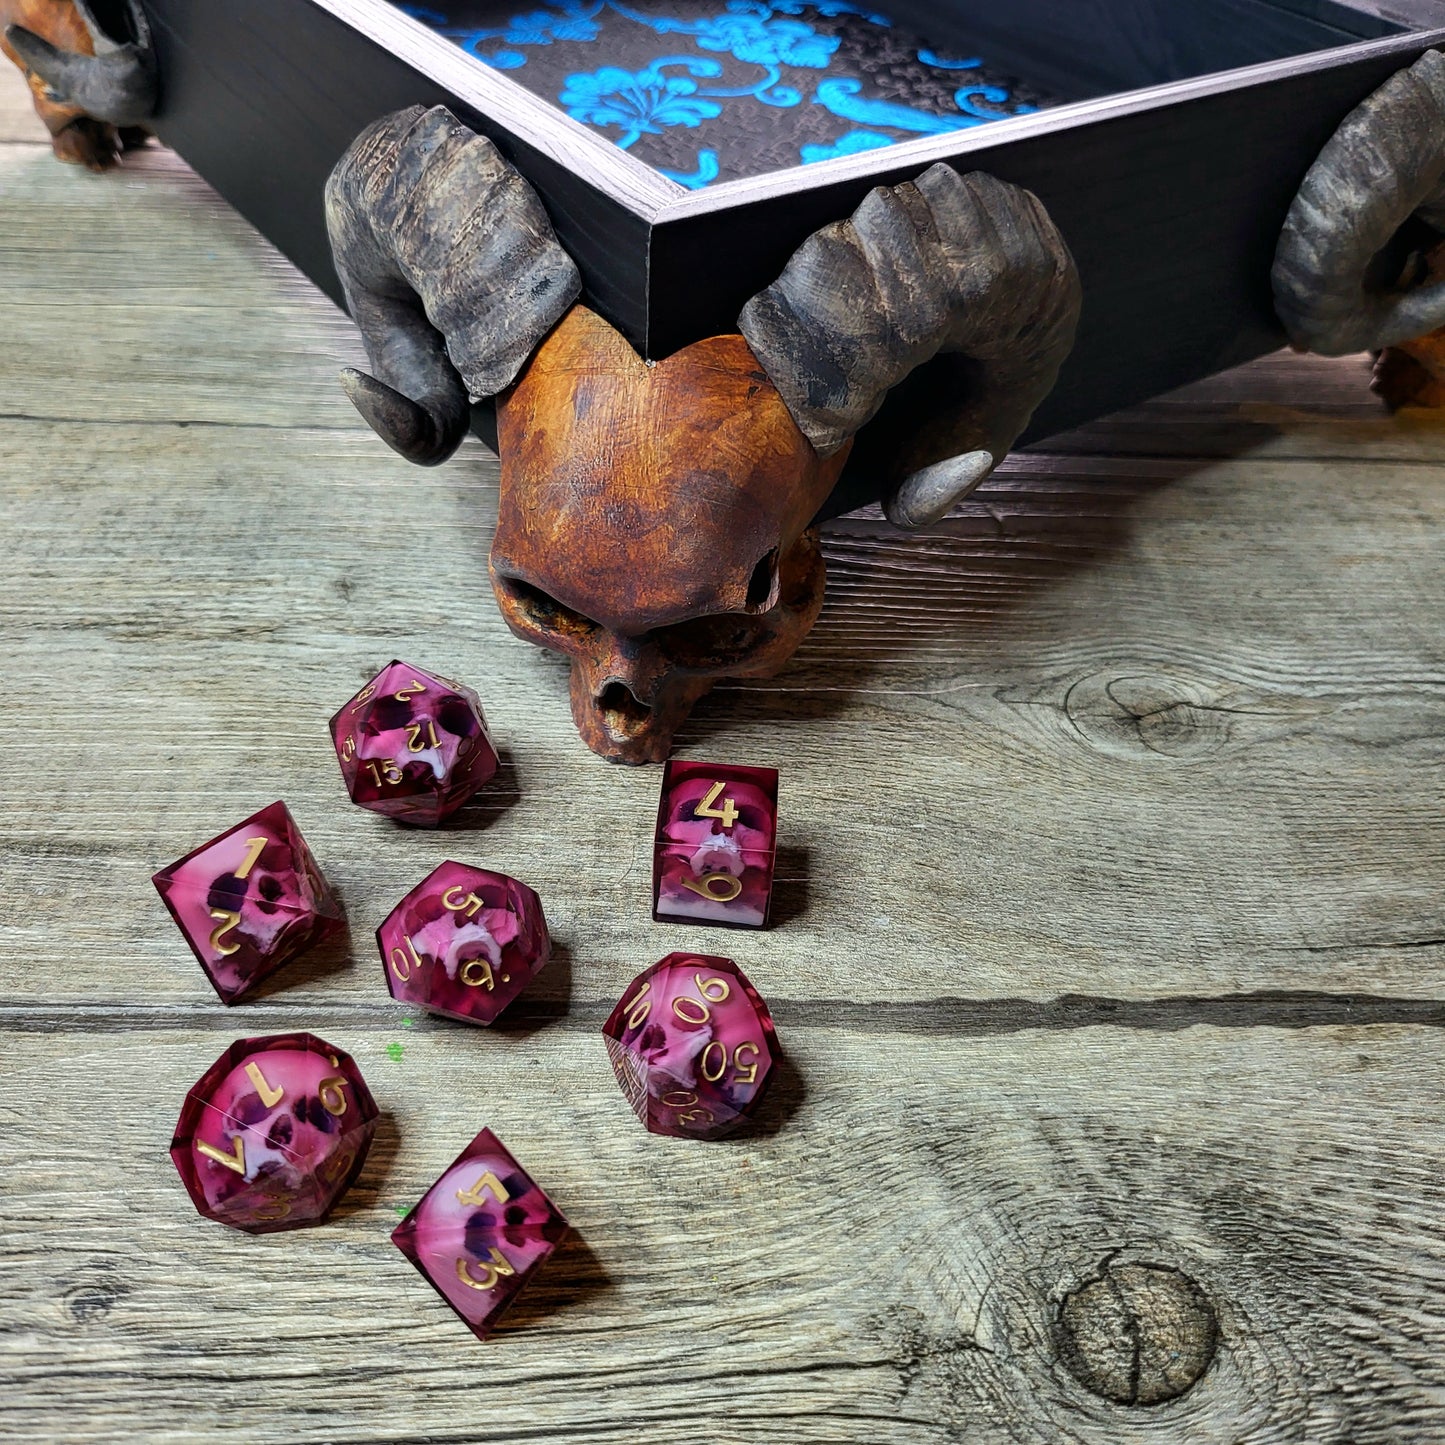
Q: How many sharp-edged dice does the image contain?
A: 7